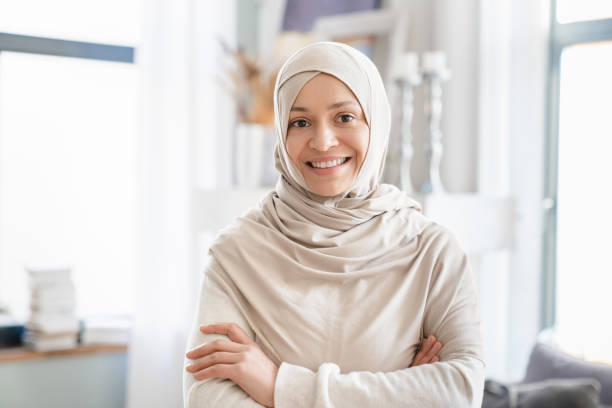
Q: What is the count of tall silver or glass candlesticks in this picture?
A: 2